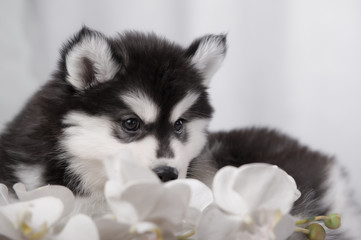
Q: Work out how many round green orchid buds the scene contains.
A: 2